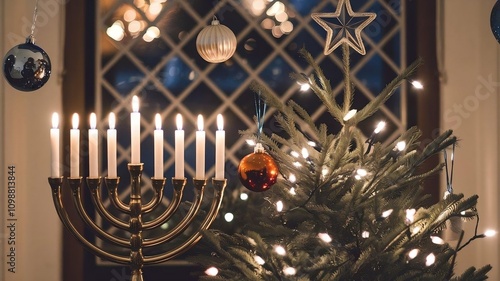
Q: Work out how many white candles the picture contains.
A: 9